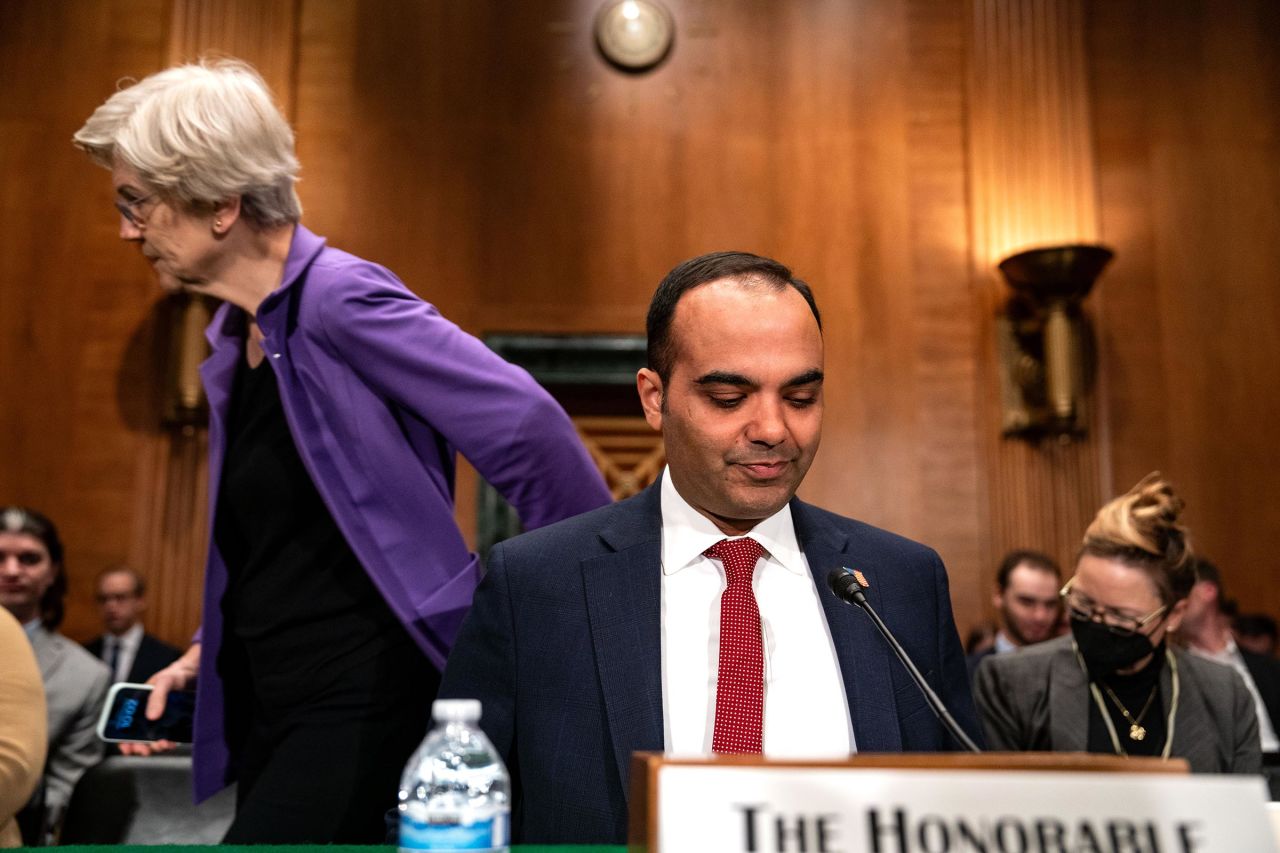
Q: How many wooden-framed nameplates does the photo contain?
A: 1